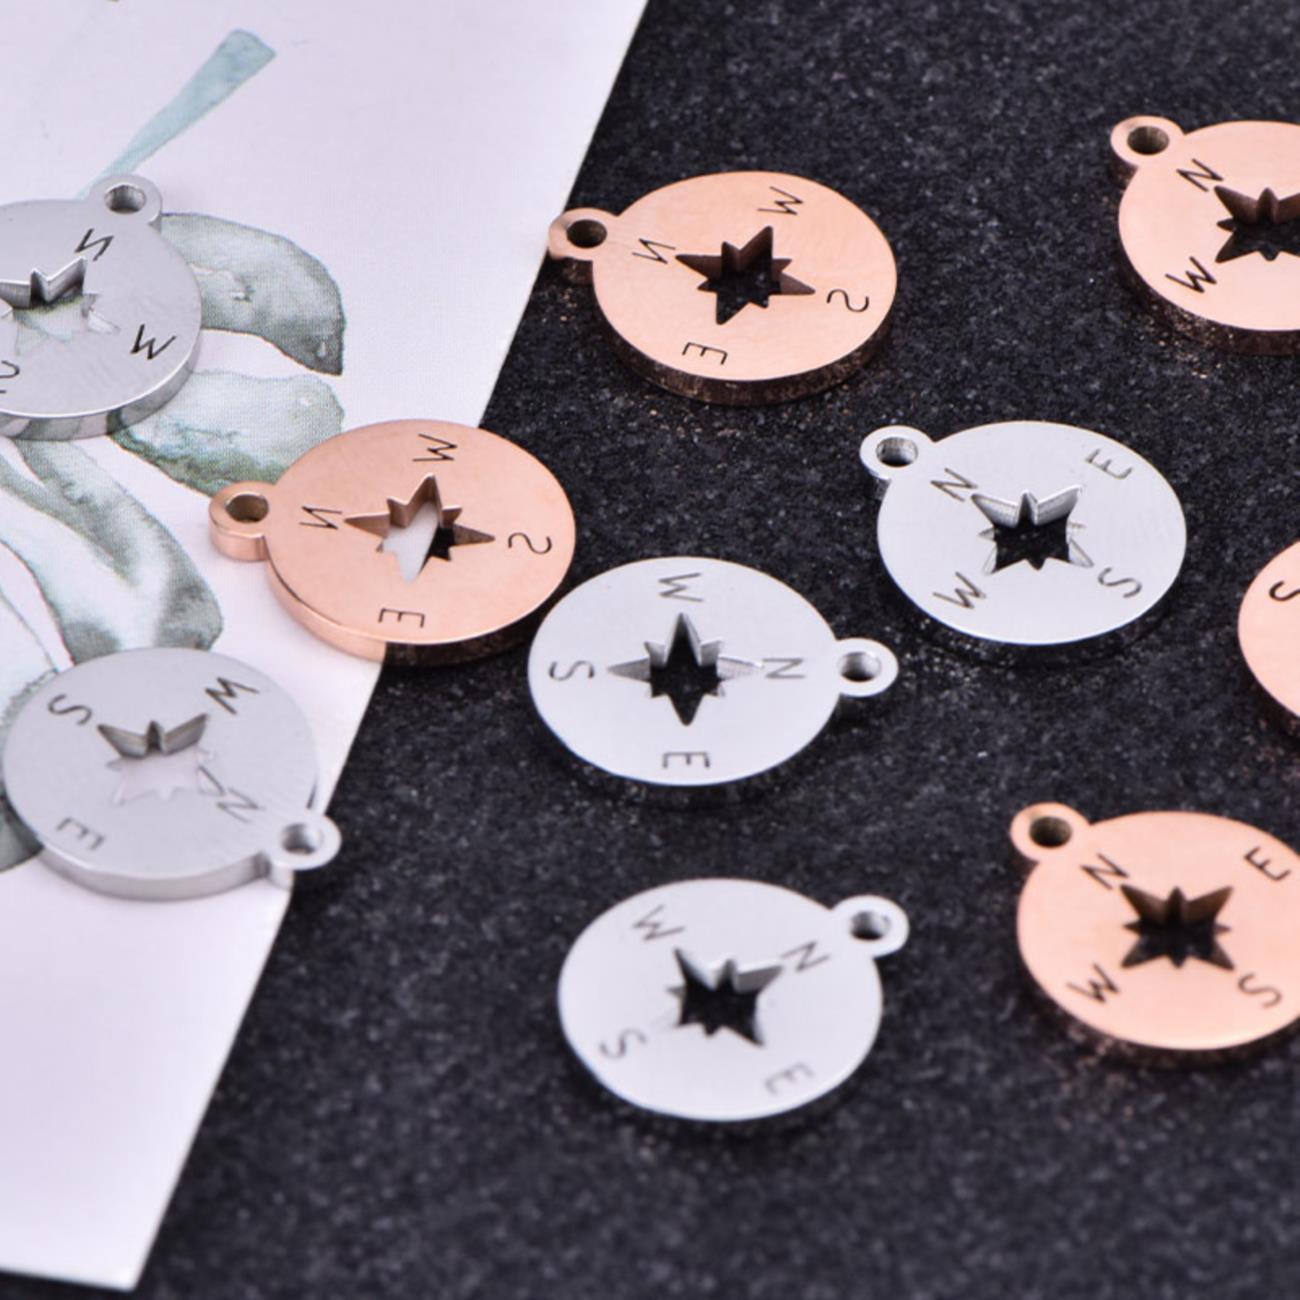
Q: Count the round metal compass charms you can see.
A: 10